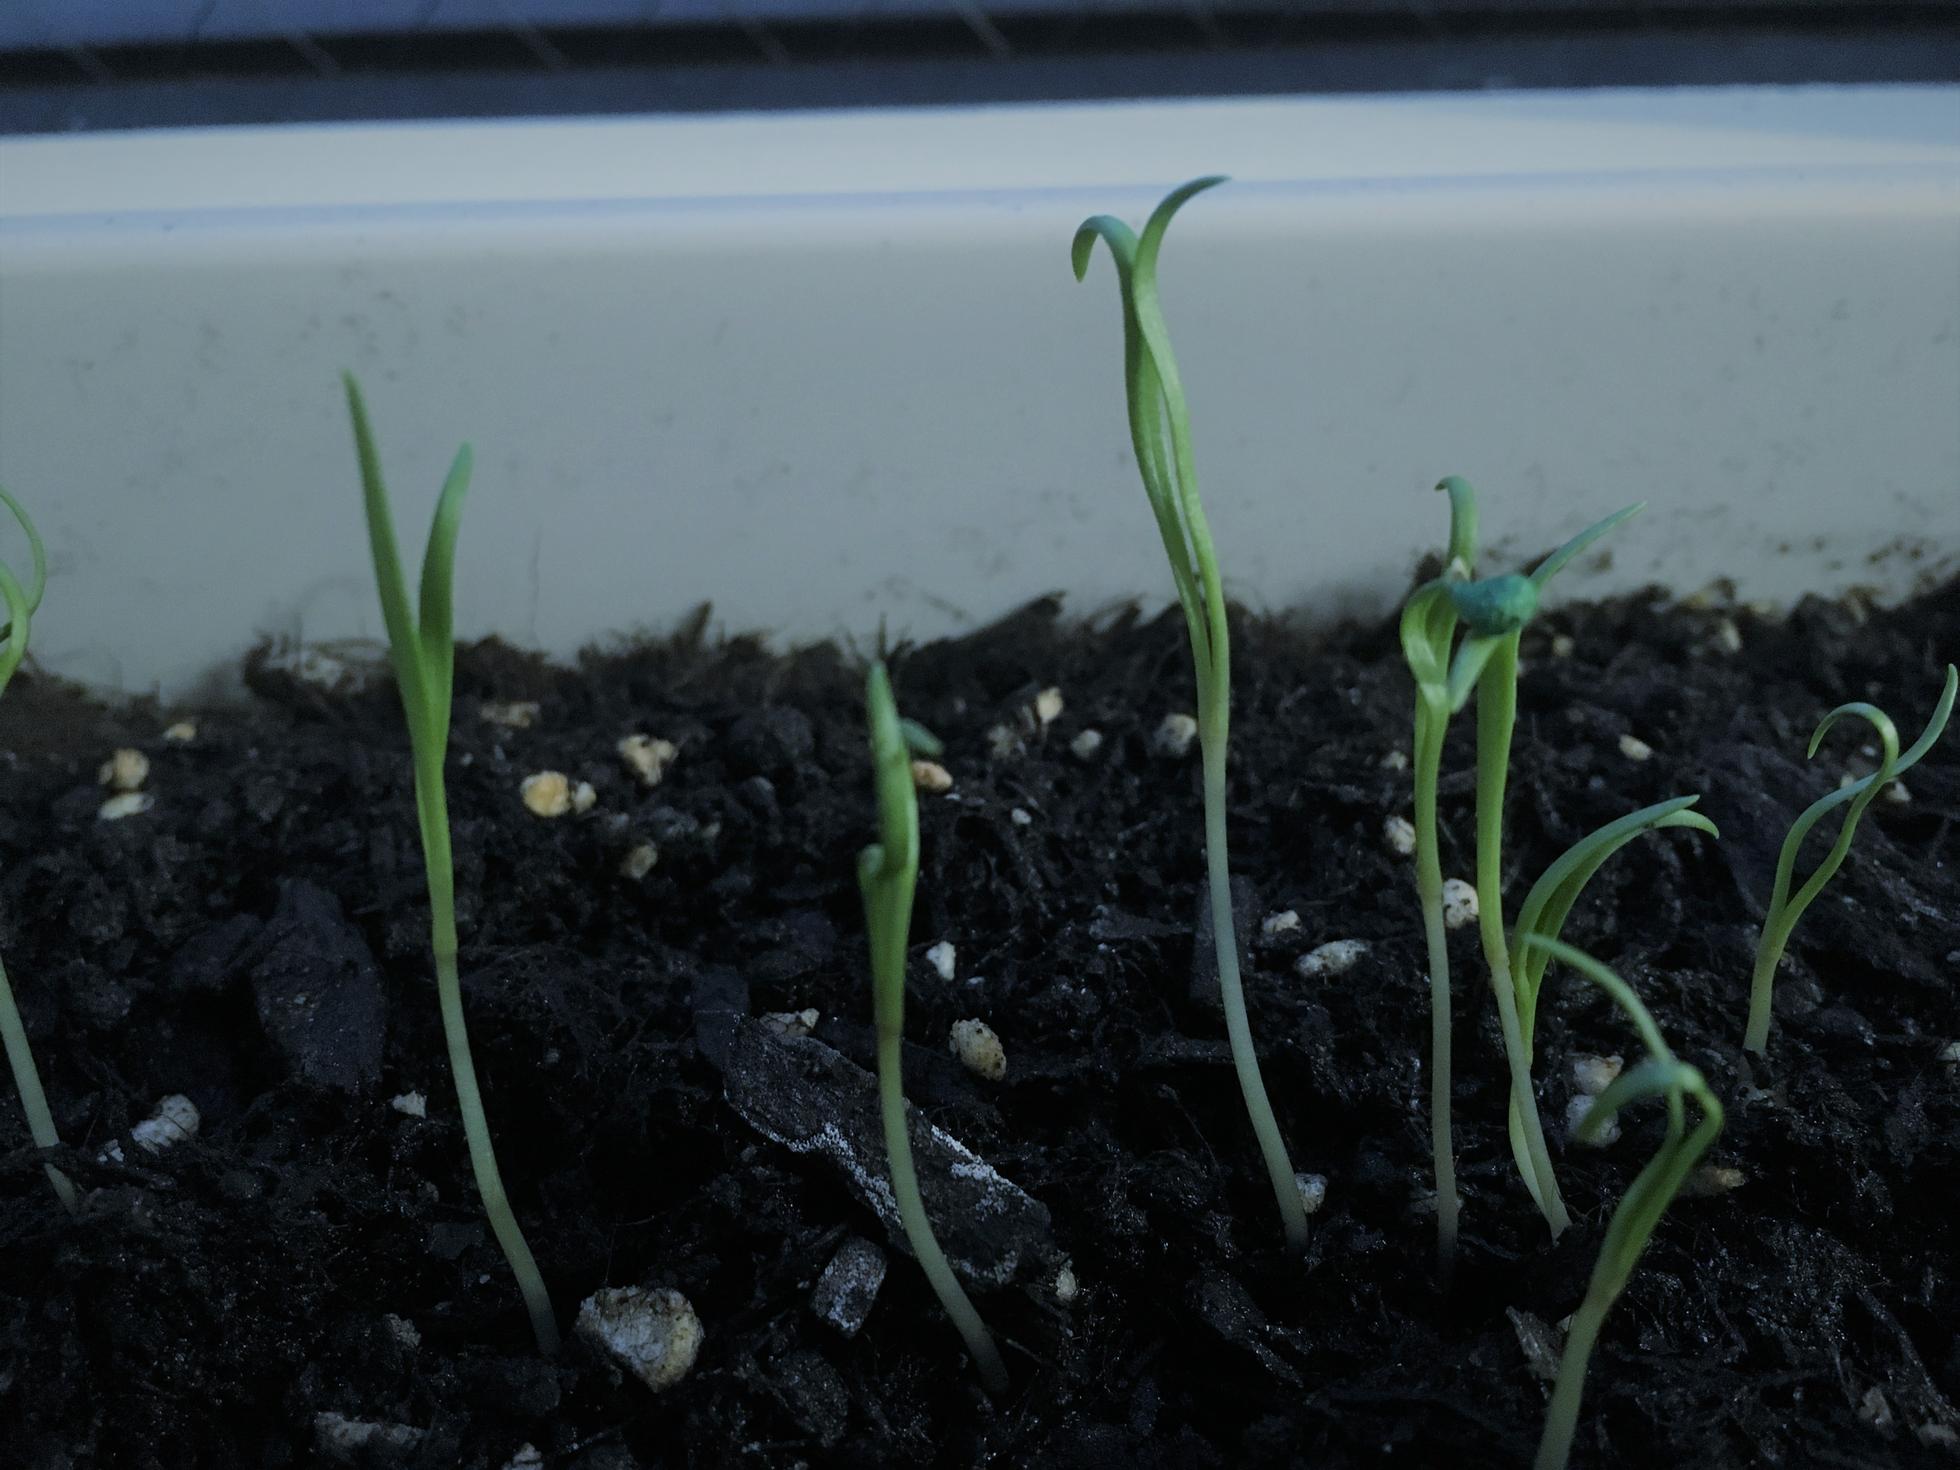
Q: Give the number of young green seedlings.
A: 9